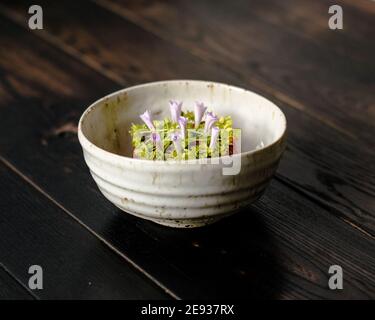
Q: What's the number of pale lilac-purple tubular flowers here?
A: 8